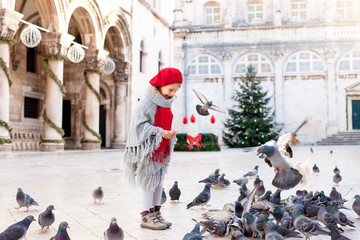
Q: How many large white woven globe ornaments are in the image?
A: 3